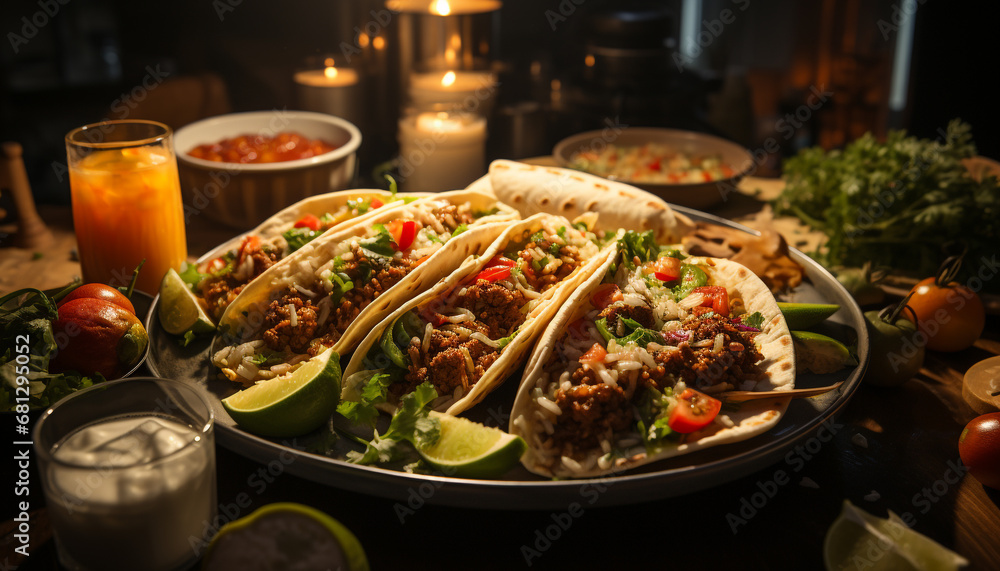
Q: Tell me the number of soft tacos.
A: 4